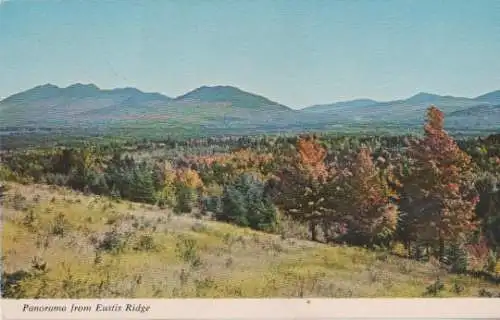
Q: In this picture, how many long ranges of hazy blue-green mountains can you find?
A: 1